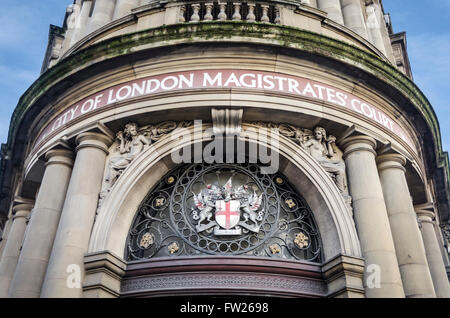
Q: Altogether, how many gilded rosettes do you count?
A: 8